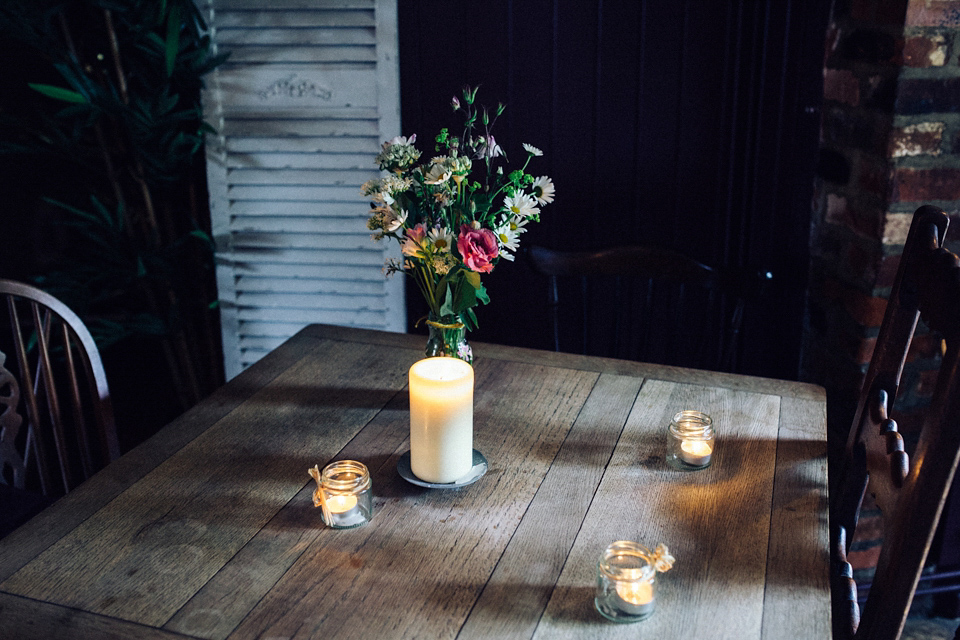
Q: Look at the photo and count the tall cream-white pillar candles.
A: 1